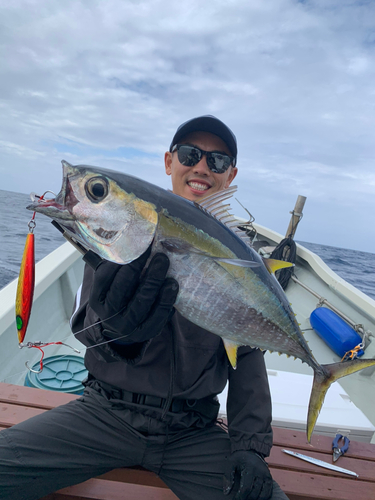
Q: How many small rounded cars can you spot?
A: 0